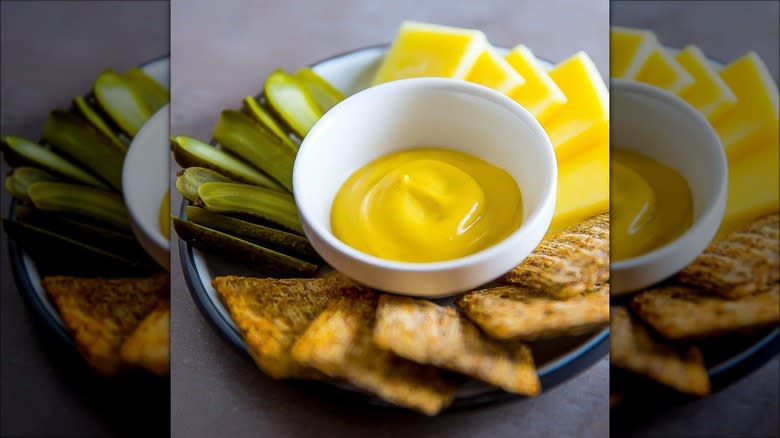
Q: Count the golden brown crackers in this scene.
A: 5